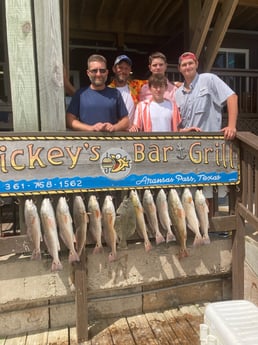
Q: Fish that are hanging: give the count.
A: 13